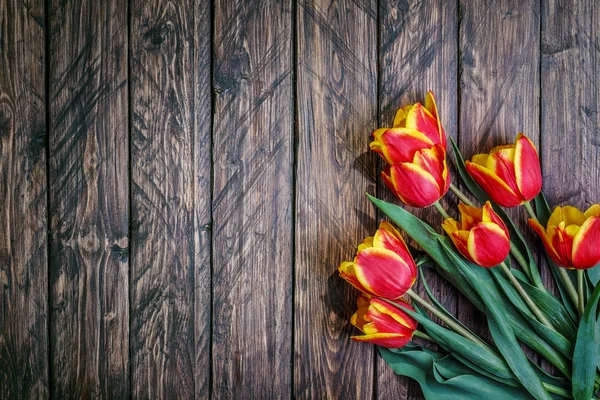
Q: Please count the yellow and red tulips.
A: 7